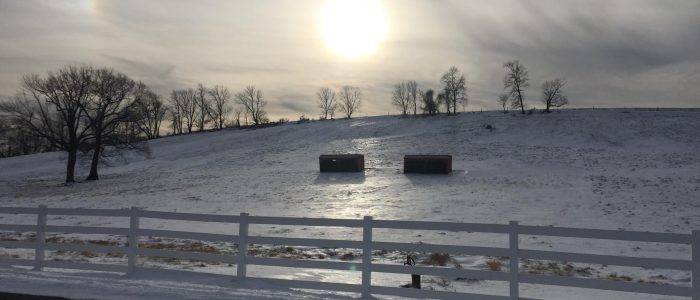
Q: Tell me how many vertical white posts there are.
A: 6